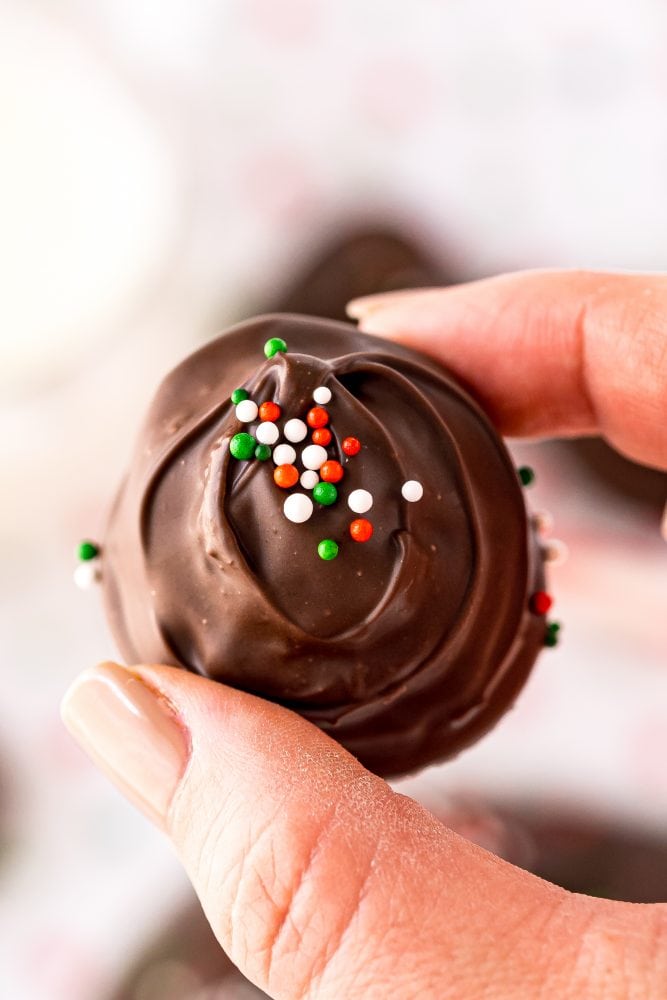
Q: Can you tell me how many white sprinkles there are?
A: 13